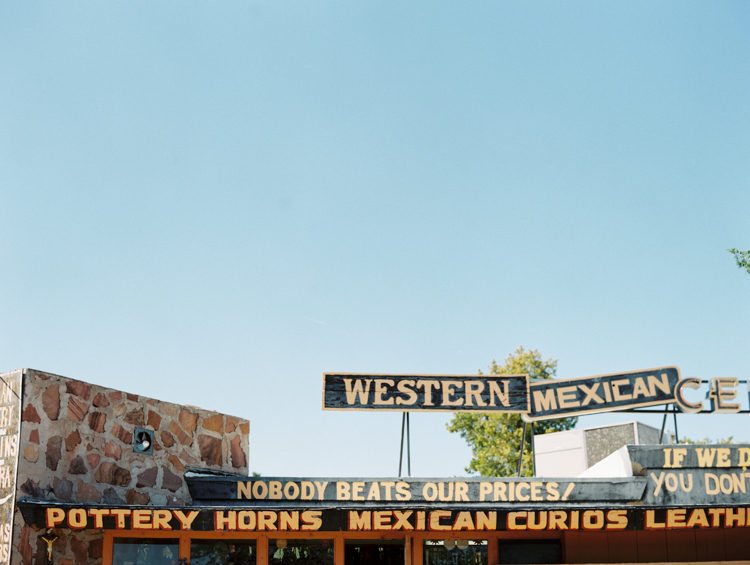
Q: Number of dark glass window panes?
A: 6